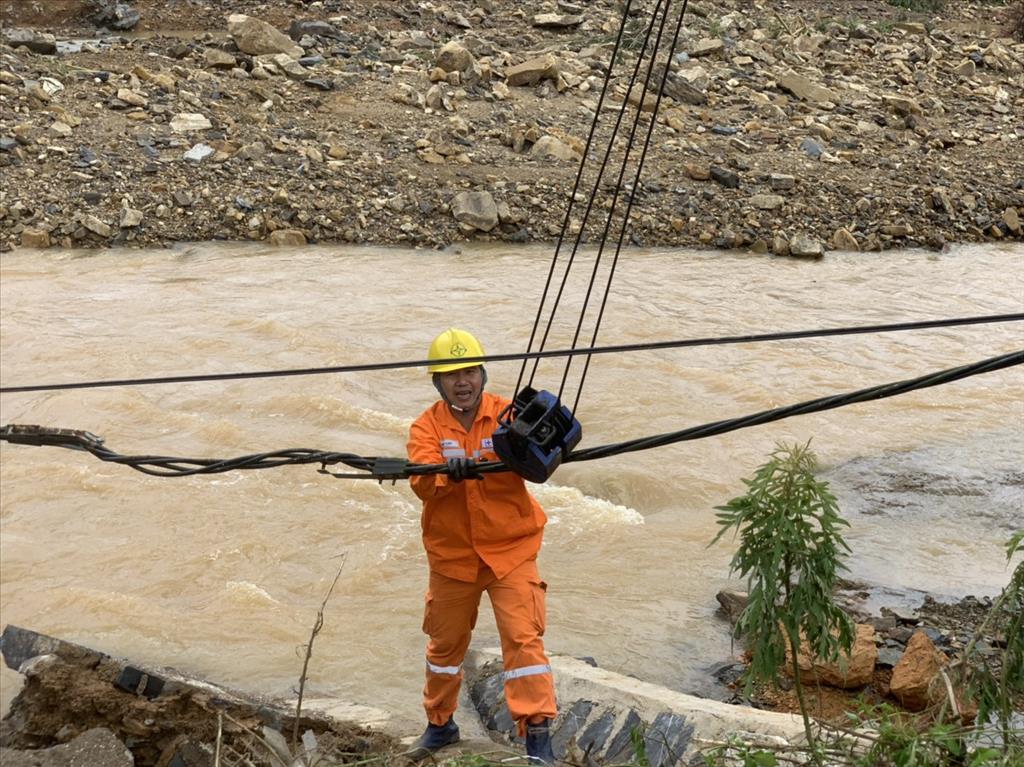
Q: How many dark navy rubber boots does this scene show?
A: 2